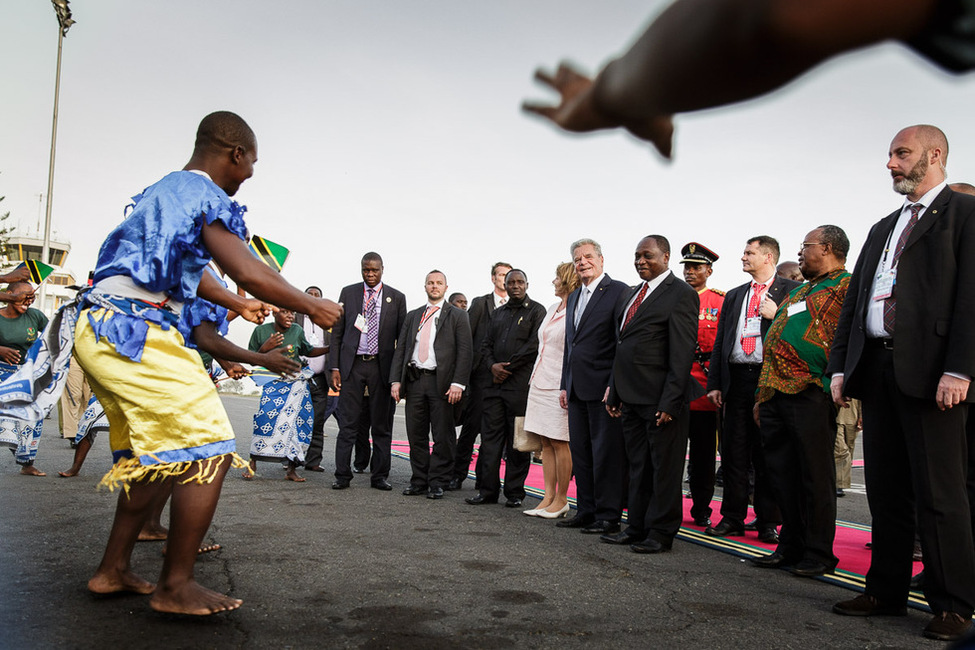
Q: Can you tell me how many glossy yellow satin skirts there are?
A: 1